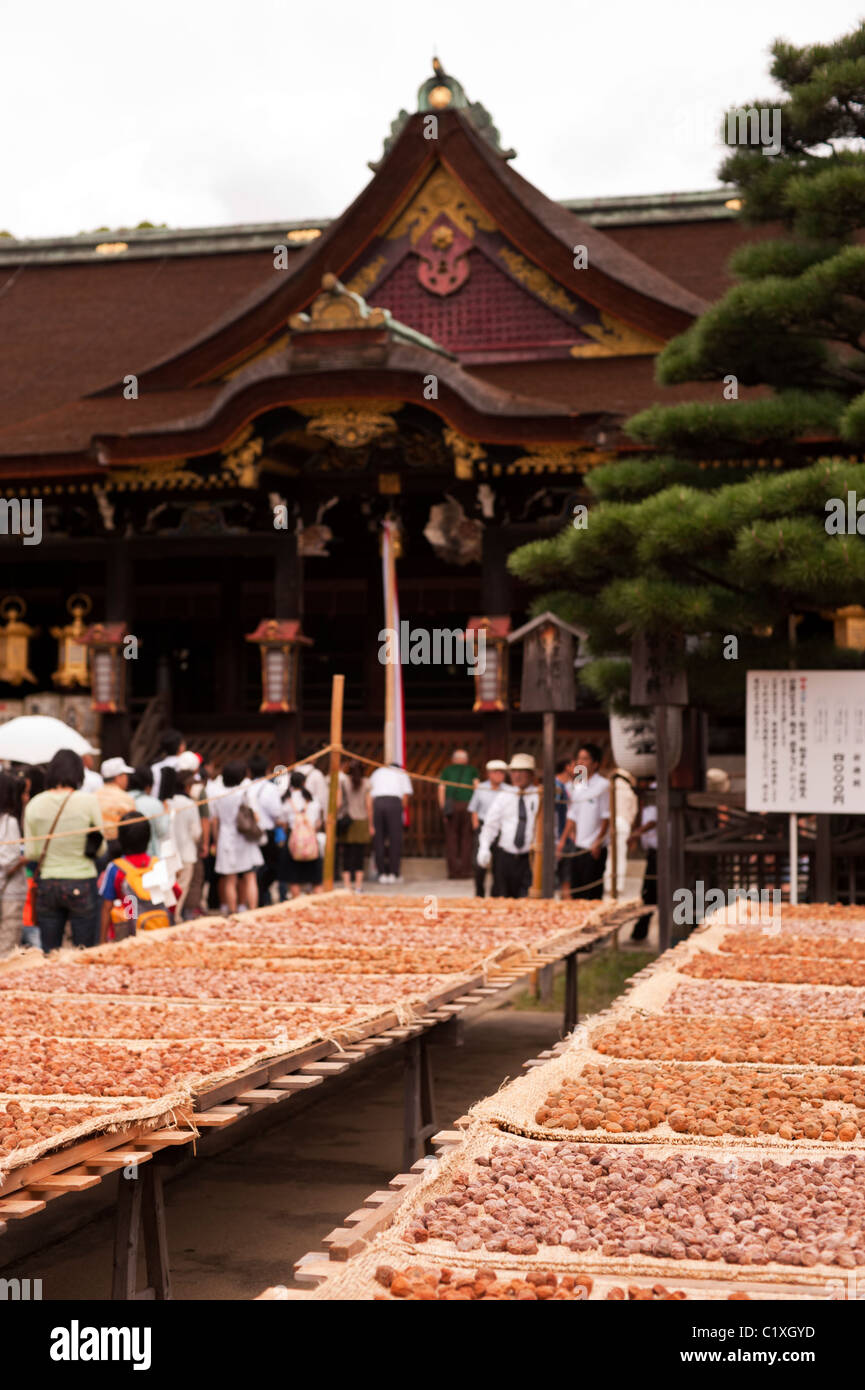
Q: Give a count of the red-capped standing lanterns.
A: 3